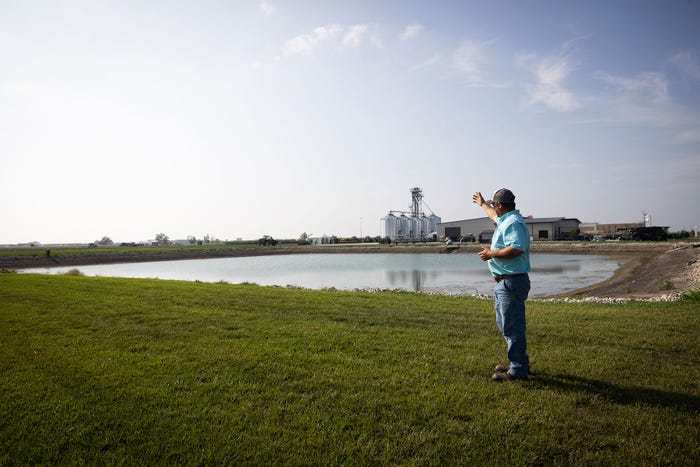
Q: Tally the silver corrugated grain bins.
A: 5